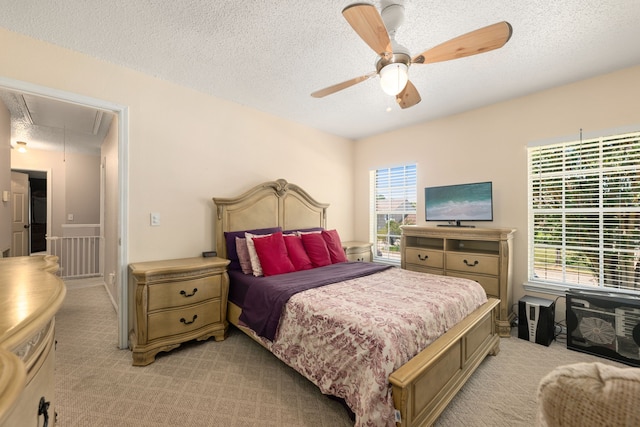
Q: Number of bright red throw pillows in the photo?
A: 4